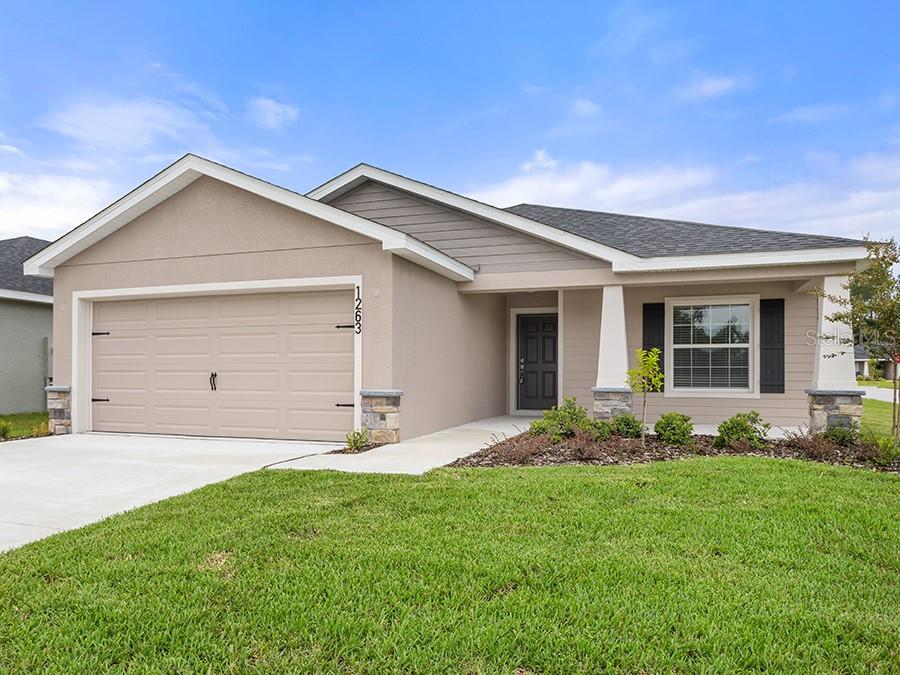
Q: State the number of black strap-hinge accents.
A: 4